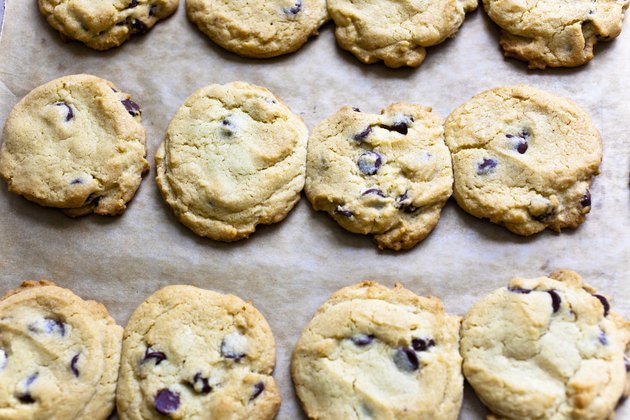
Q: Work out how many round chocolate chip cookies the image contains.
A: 12